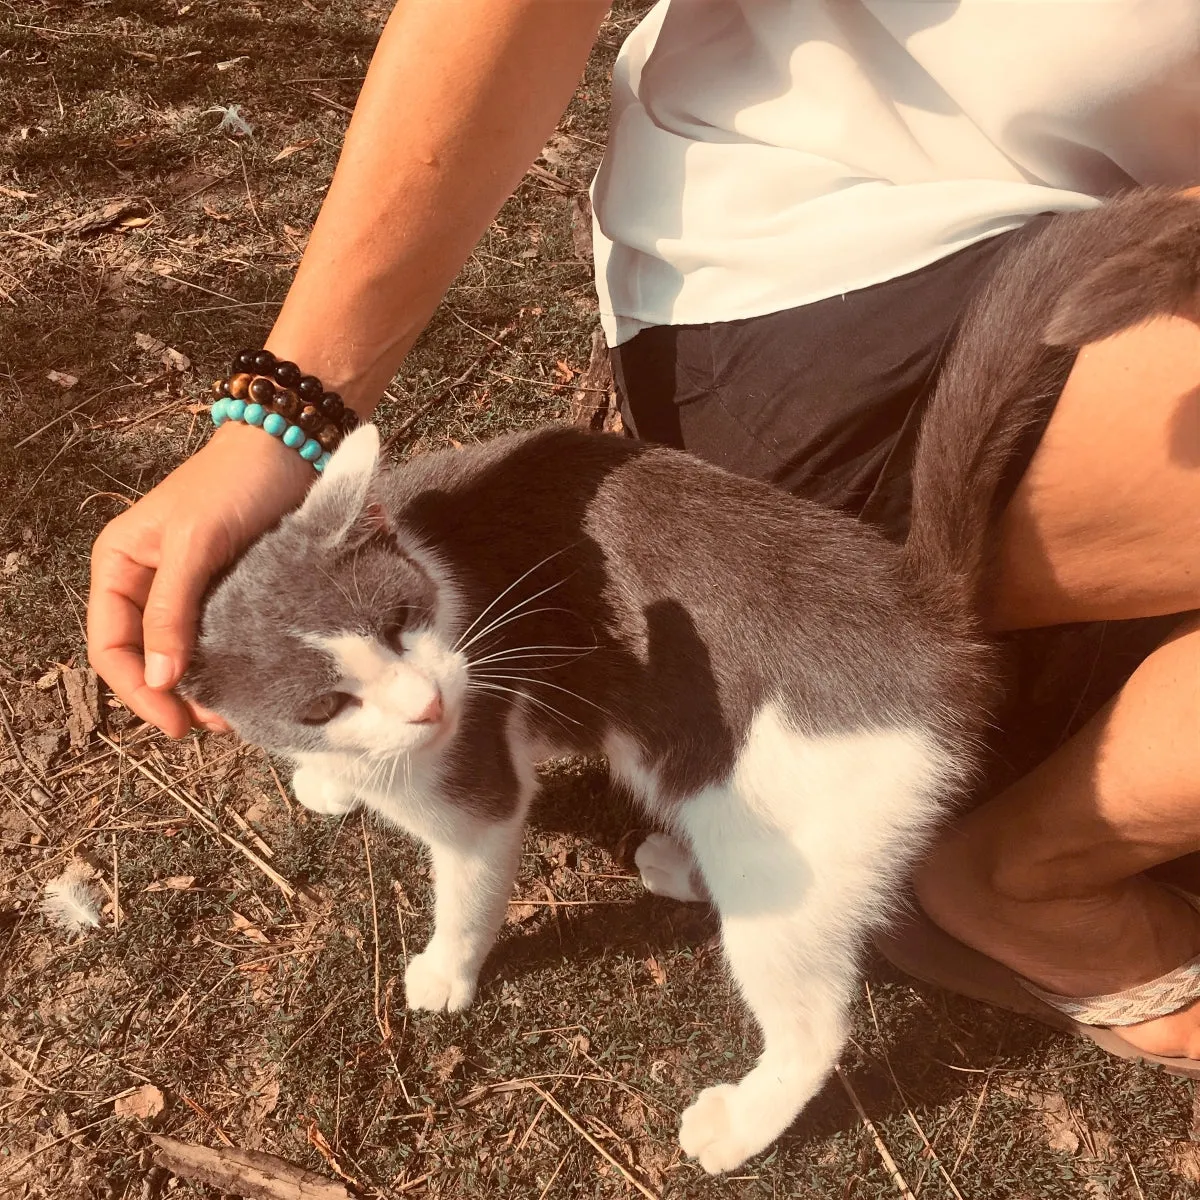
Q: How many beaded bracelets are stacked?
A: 3